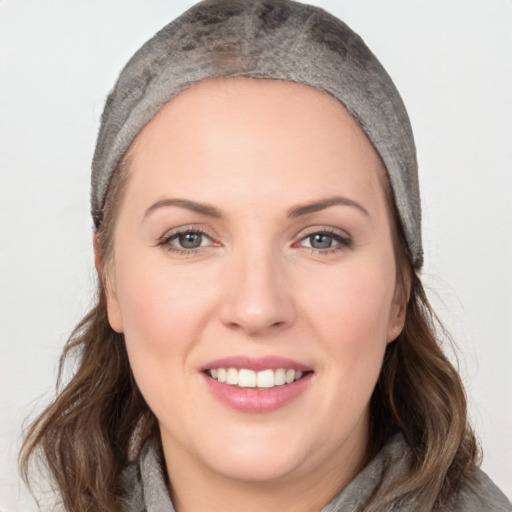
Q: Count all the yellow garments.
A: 0